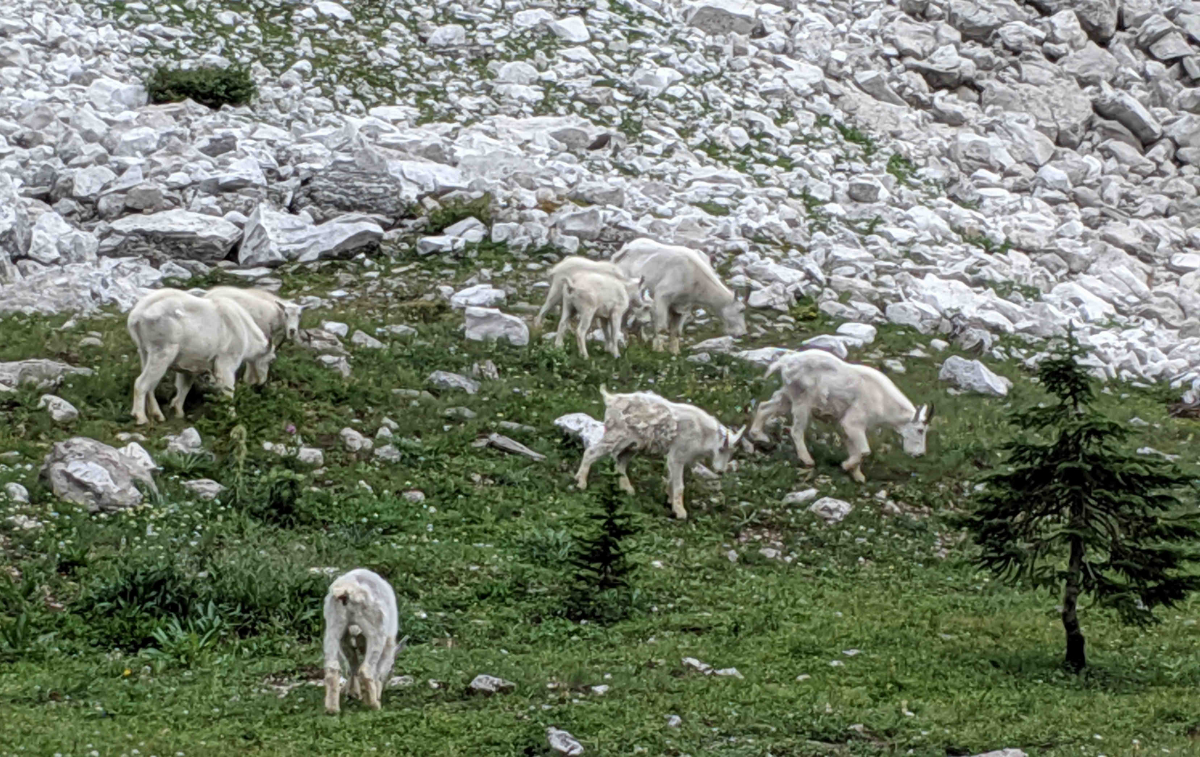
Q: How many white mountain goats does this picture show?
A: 8